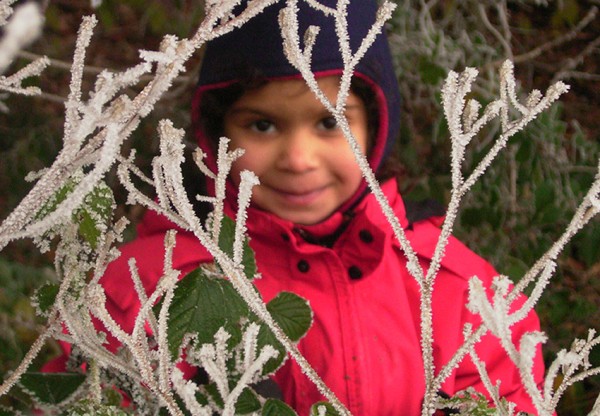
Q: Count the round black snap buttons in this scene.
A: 4